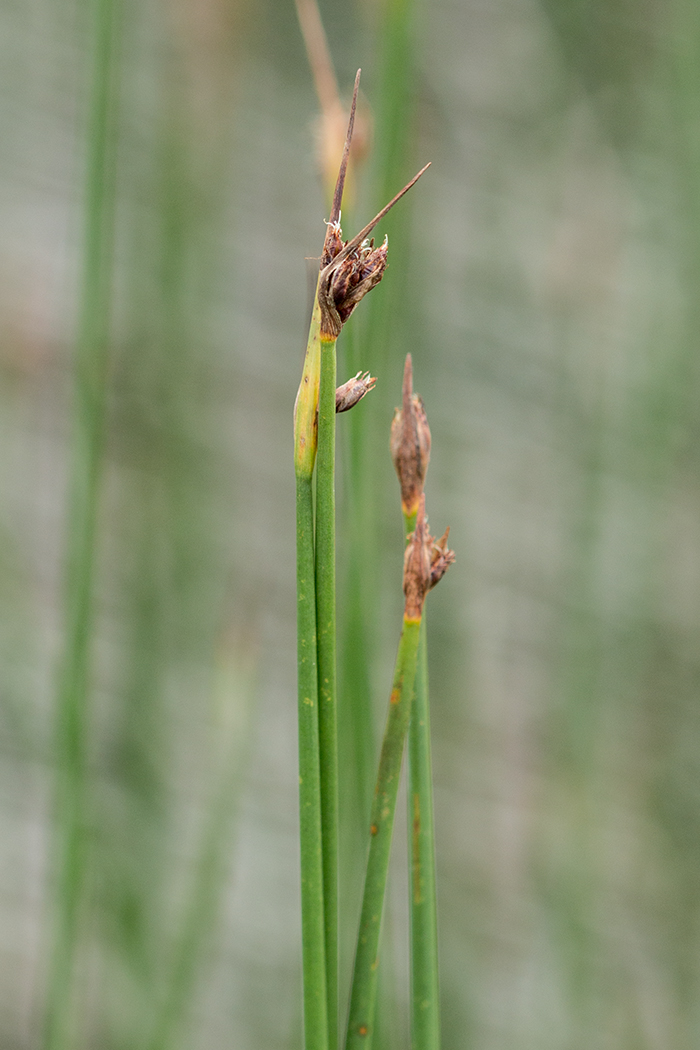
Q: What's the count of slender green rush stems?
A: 4